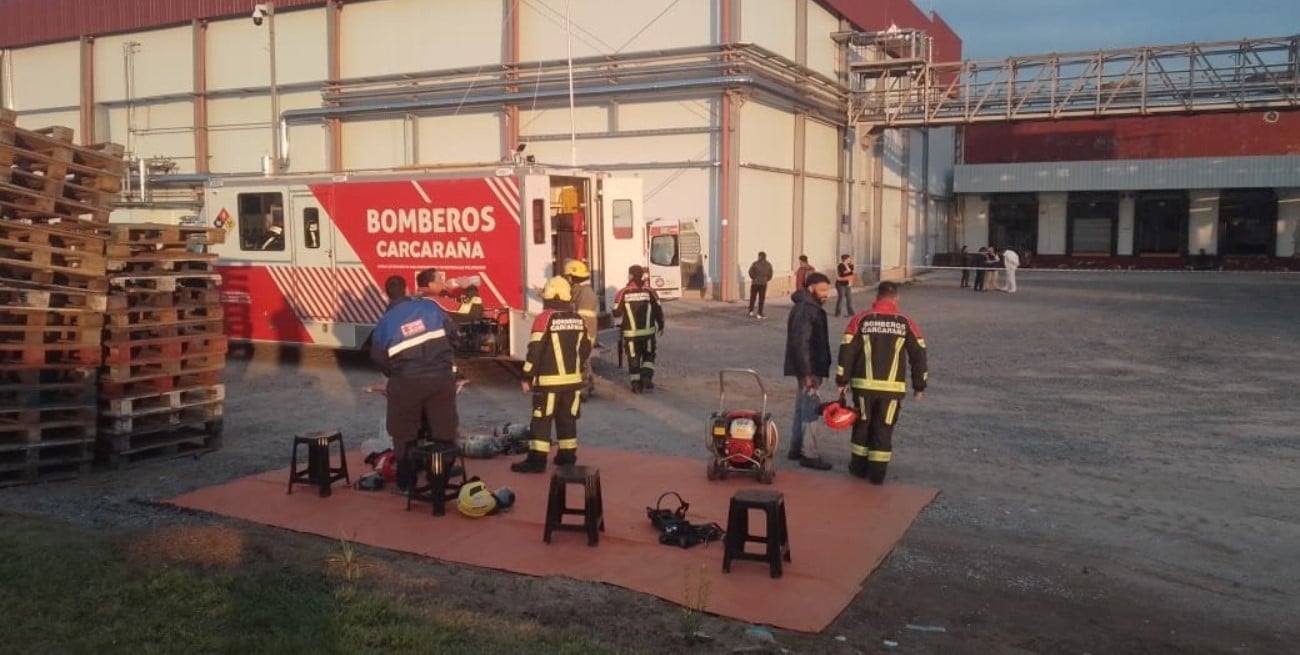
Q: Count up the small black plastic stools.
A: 4